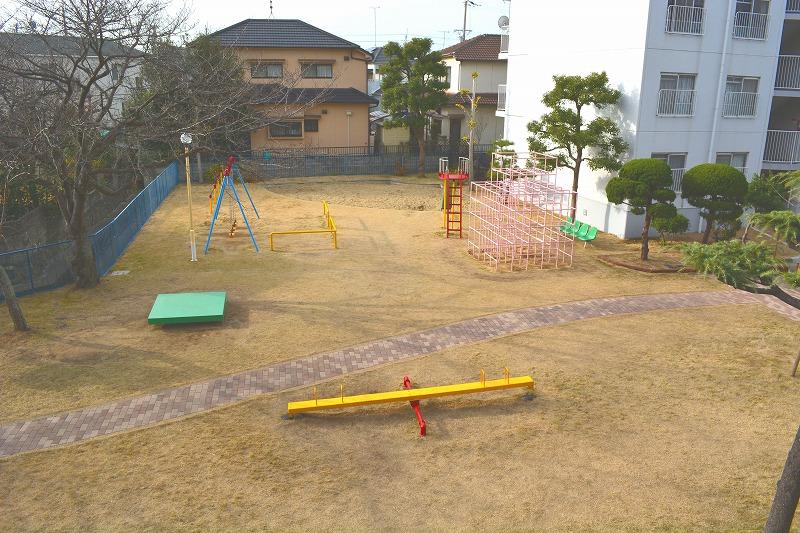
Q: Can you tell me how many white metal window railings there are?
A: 6